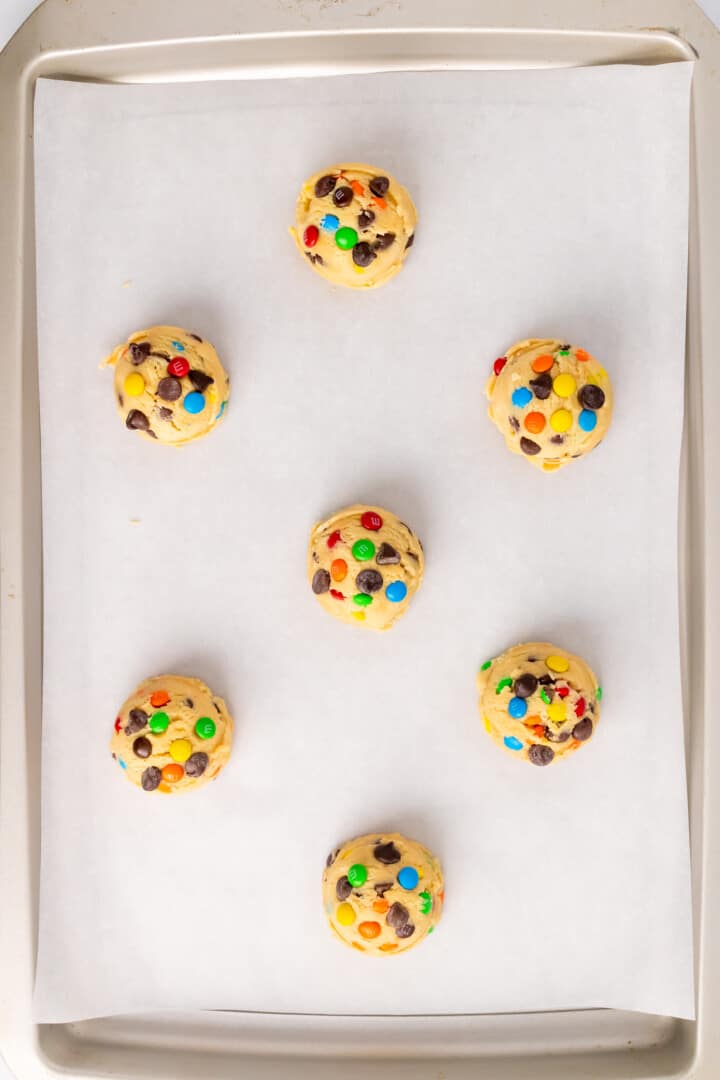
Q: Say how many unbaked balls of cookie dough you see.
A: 7